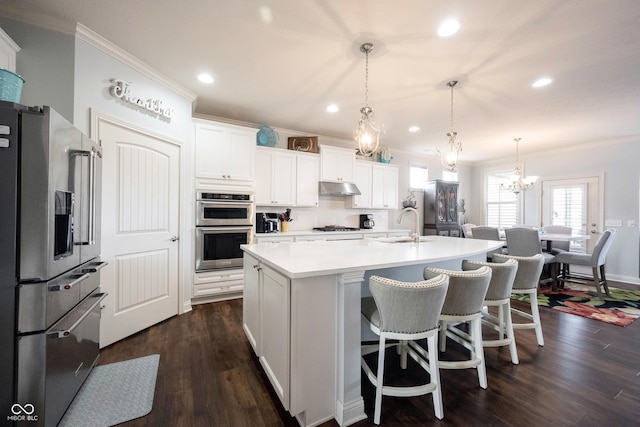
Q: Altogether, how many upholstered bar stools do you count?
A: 4